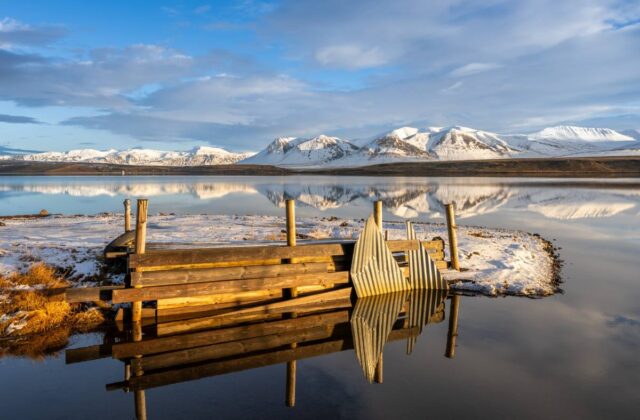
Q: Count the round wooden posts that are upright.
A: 5